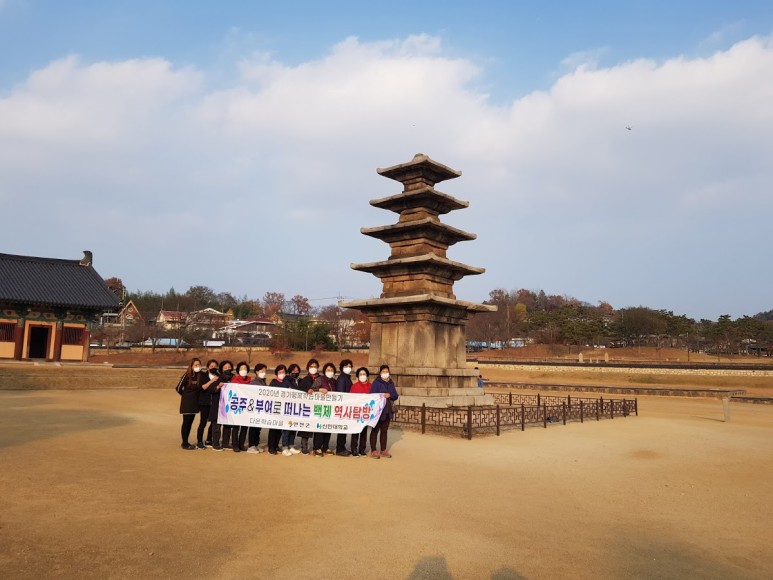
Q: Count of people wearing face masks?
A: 12